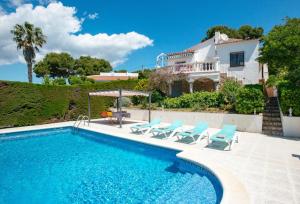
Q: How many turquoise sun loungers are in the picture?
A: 4